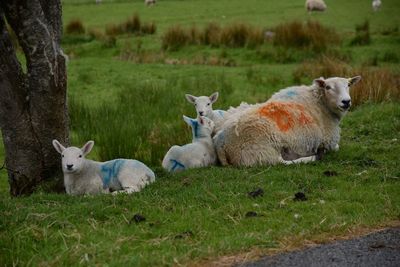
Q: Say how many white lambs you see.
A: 3